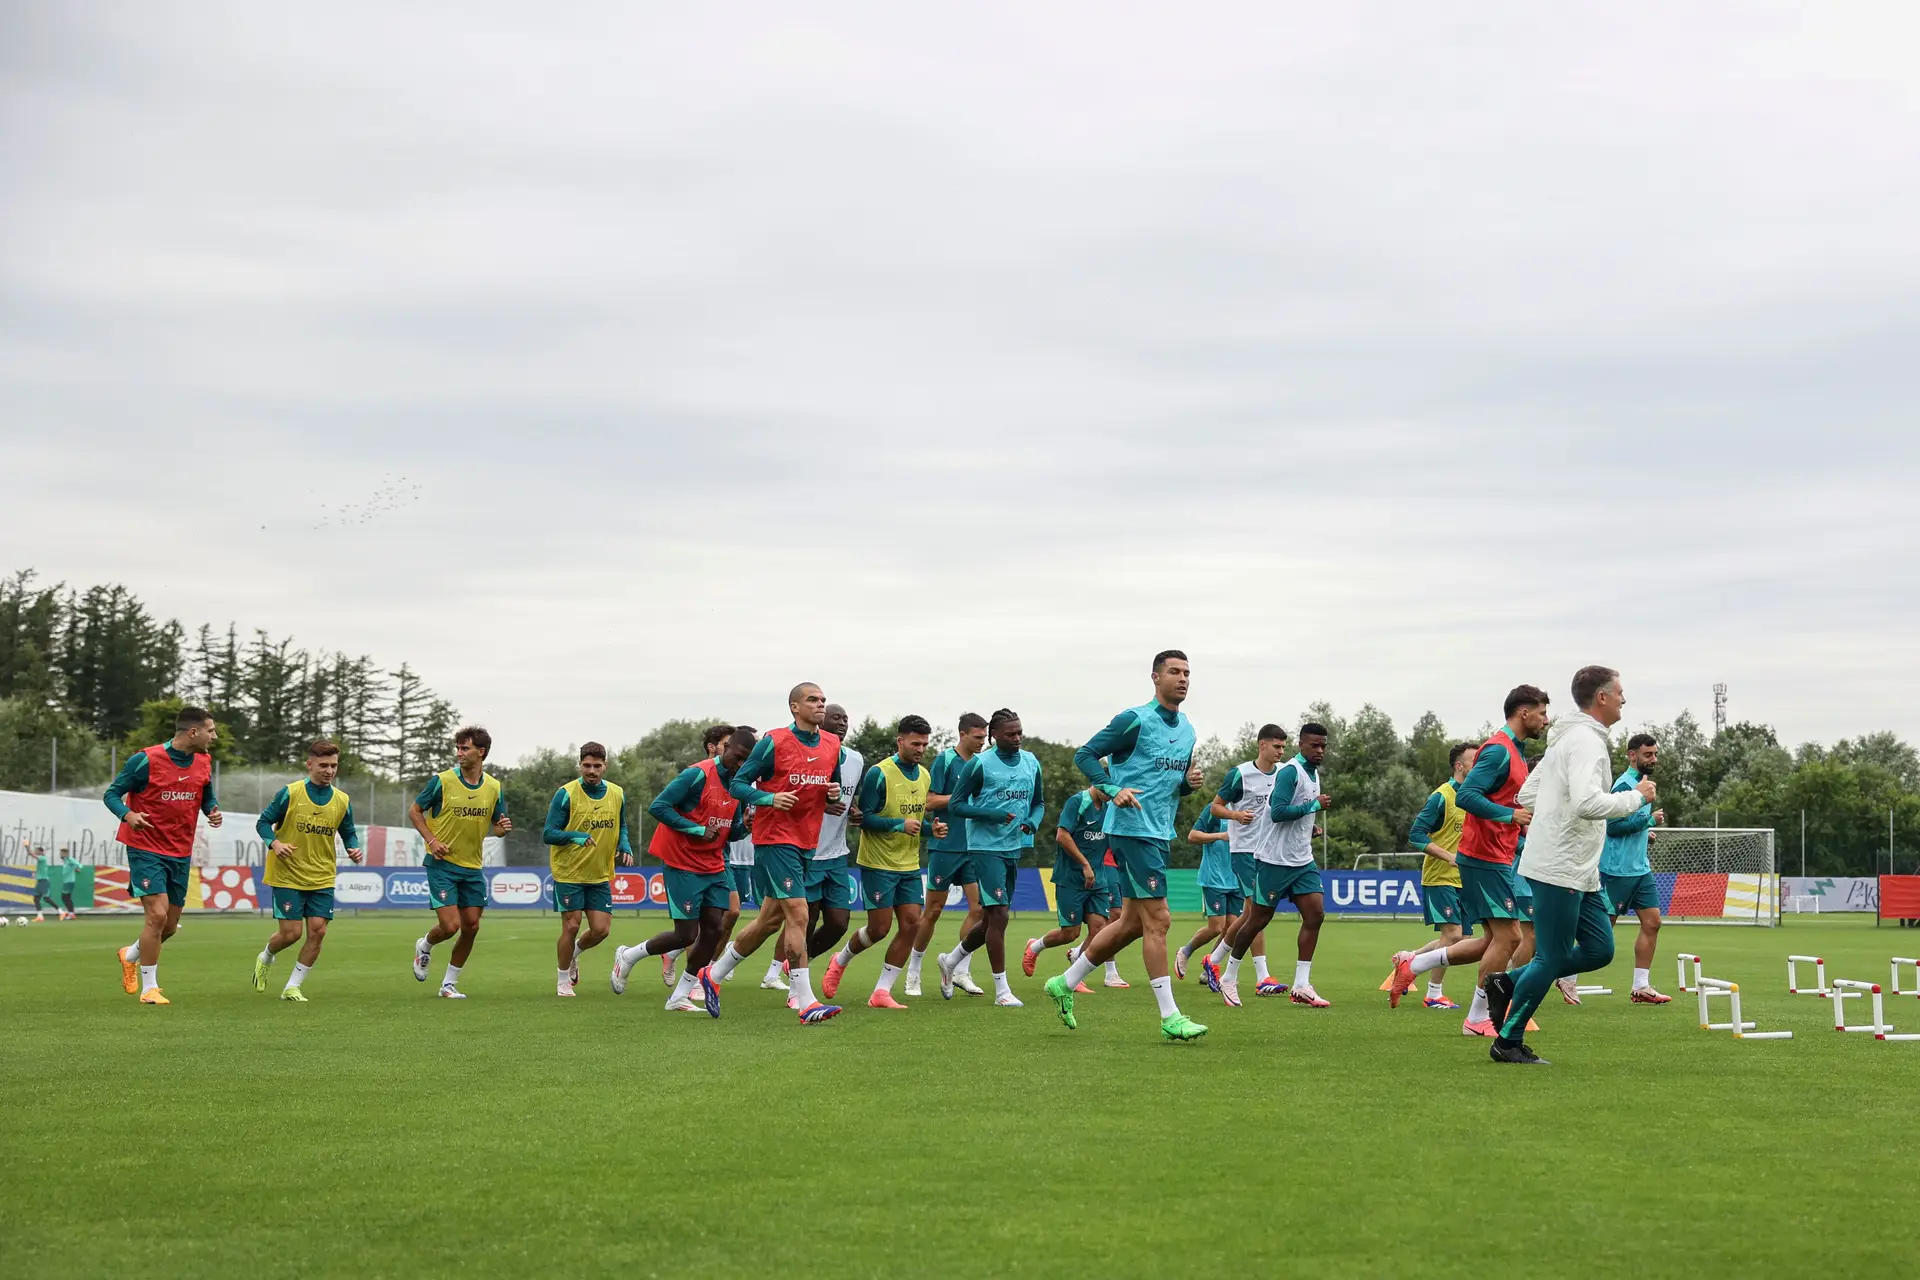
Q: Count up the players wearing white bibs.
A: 4